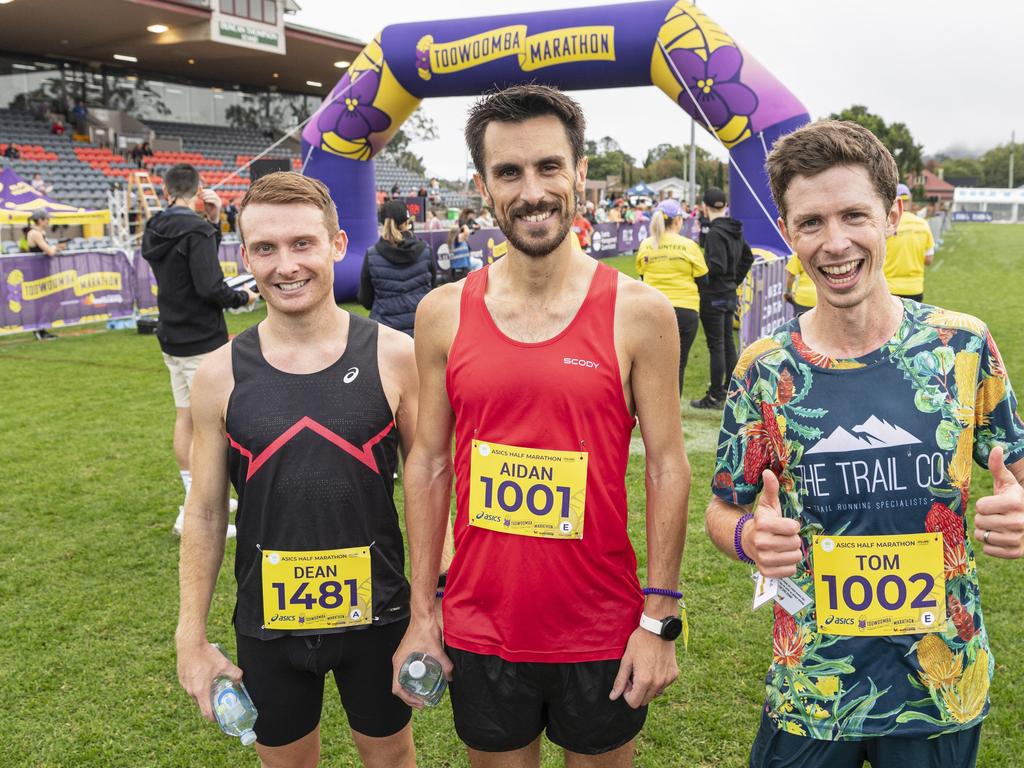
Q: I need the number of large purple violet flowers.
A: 2